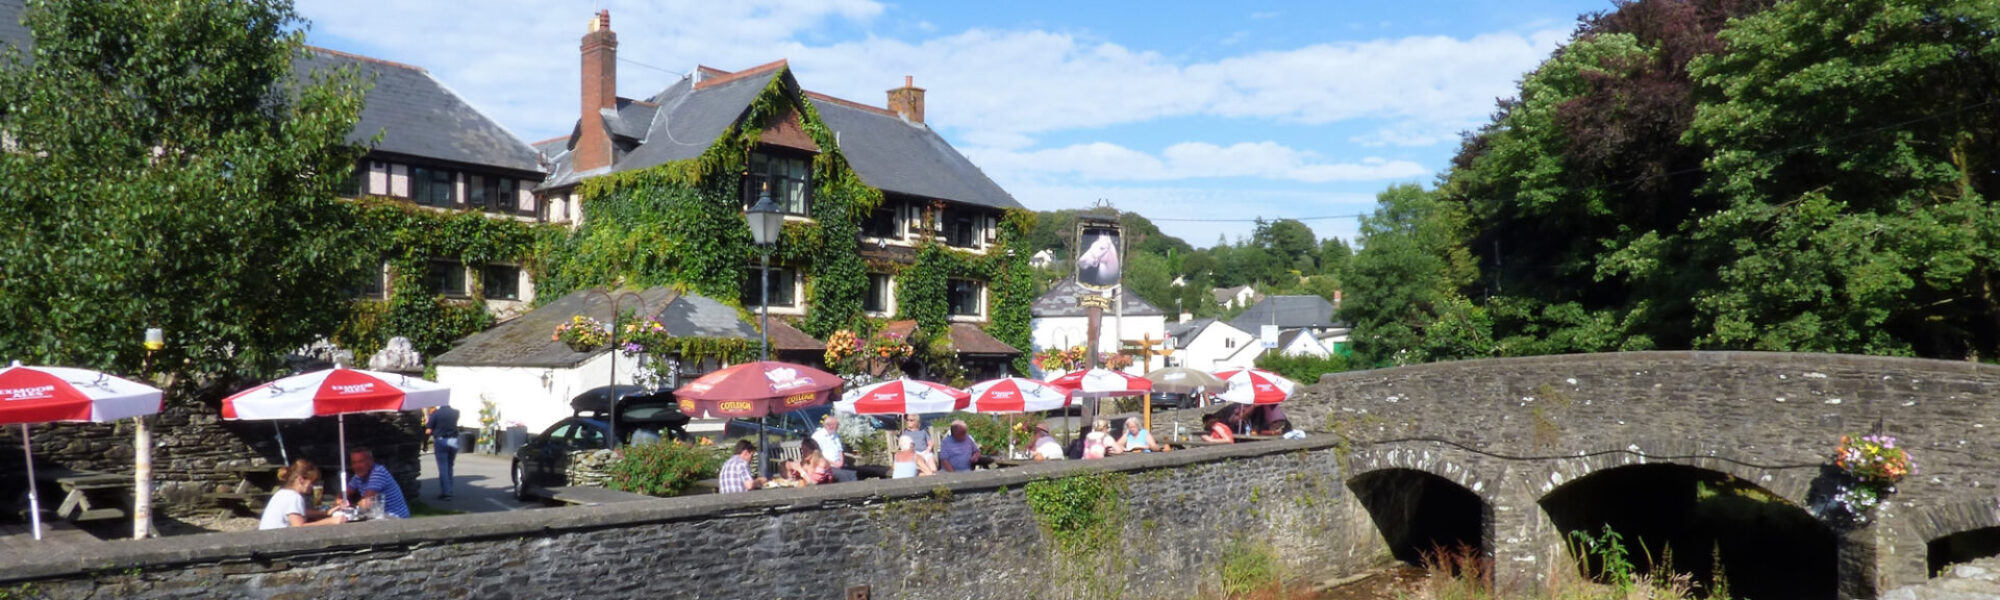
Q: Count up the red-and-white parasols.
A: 6